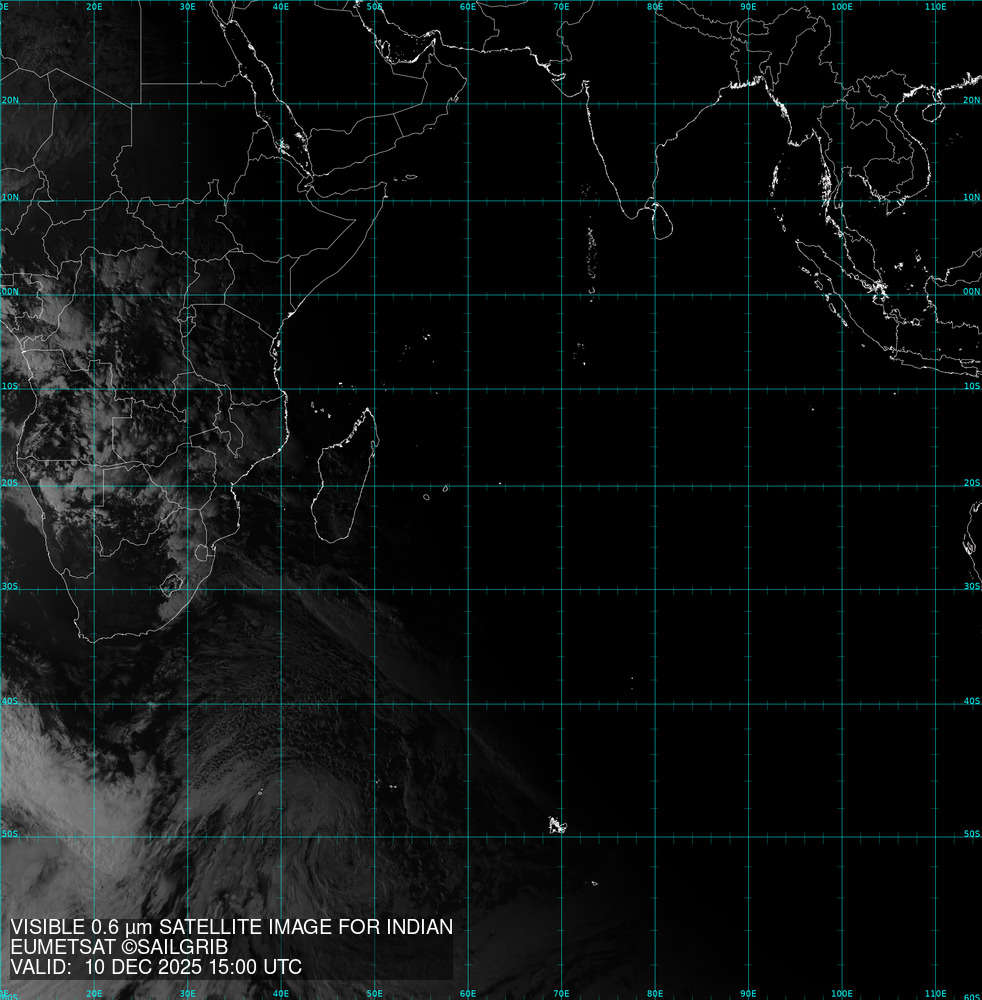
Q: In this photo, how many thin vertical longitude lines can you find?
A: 11